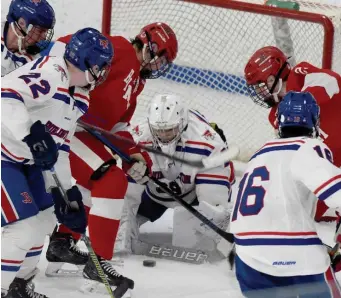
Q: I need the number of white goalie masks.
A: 1